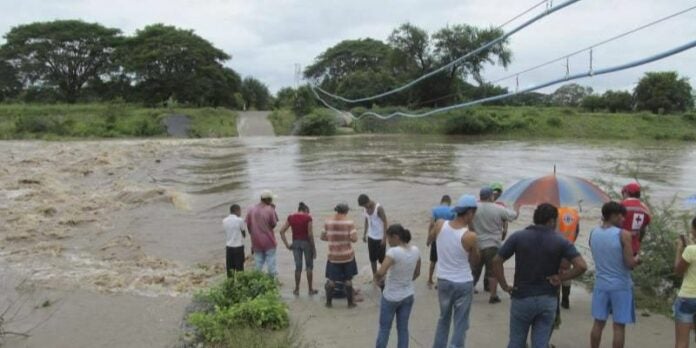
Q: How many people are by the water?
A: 15